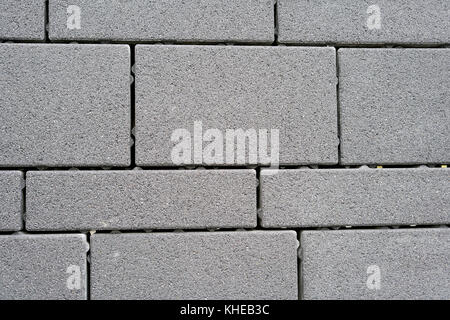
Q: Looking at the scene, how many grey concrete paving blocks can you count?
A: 12